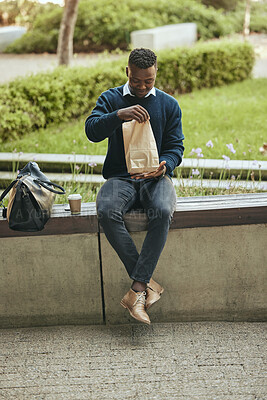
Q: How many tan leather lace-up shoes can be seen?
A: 2